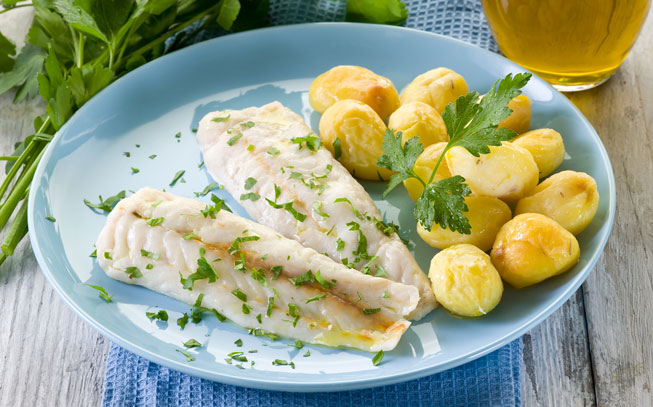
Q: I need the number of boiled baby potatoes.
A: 12